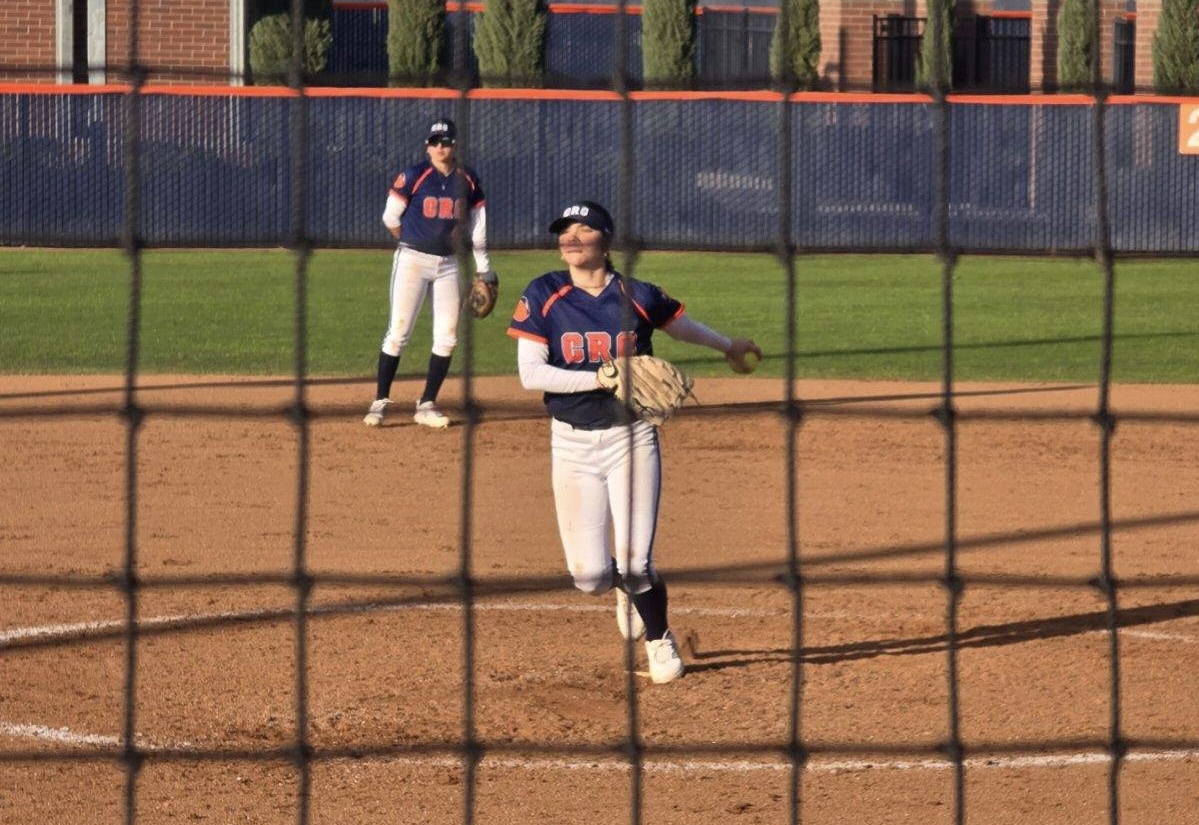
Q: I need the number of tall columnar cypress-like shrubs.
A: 7